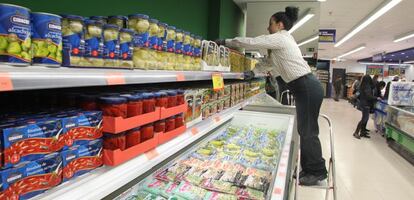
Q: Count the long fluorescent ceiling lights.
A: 5